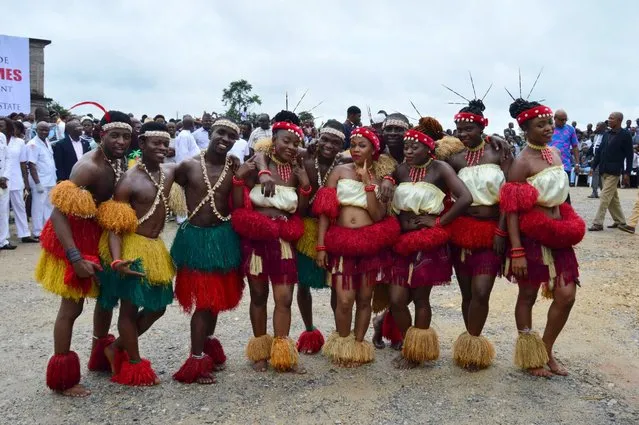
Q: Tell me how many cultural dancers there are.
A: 10